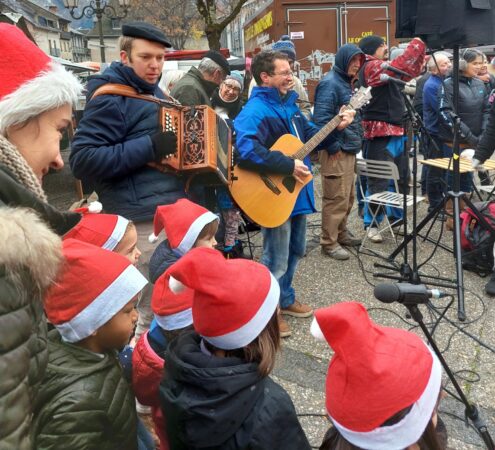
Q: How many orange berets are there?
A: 0